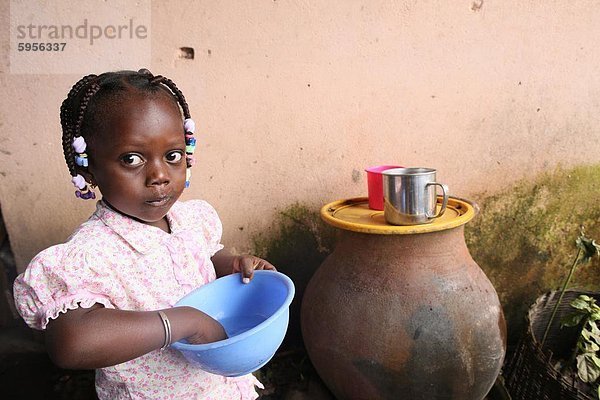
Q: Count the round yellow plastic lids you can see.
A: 1